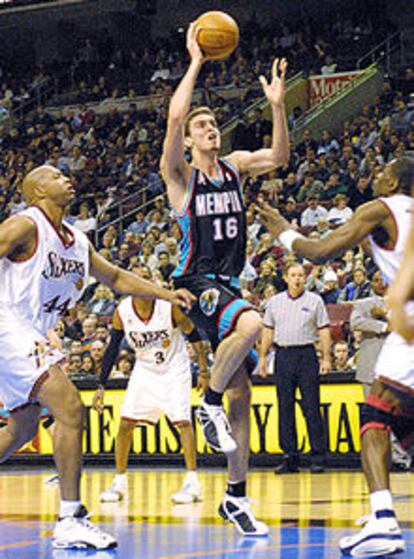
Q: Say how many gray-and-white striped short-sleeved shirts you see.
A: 1